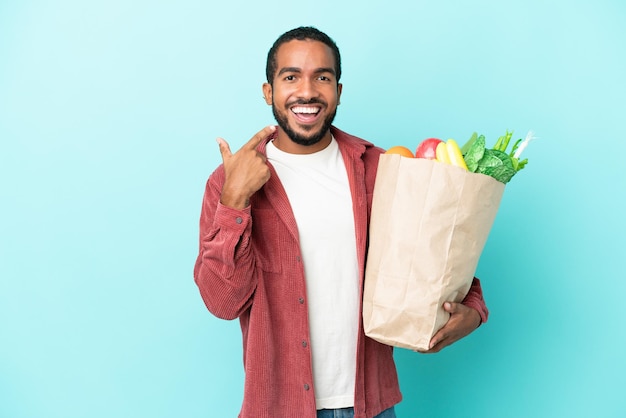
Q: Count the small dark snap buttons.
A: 5